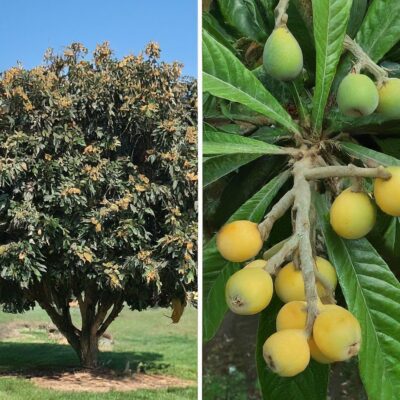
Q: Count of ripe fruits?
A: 11